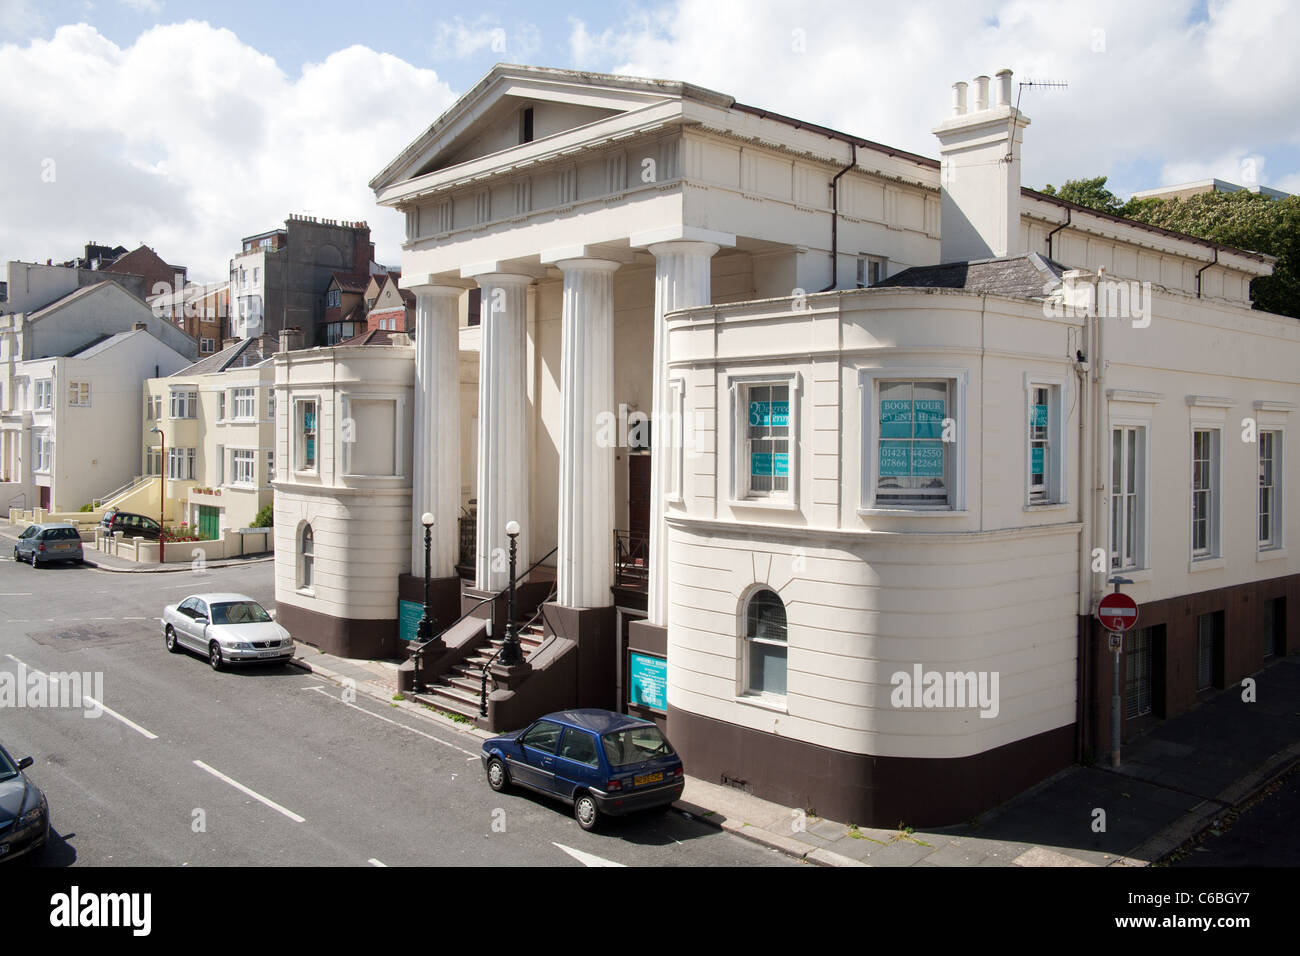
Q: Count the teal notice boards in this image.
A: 2